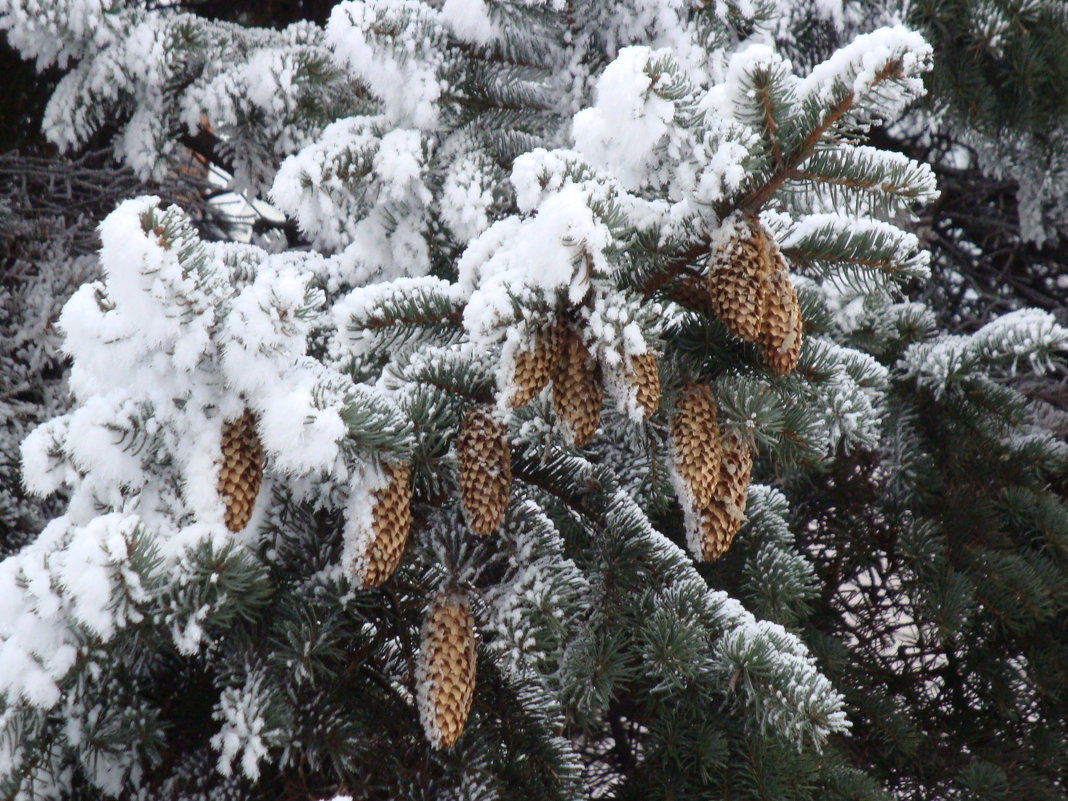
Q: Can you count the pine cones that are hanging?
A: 11